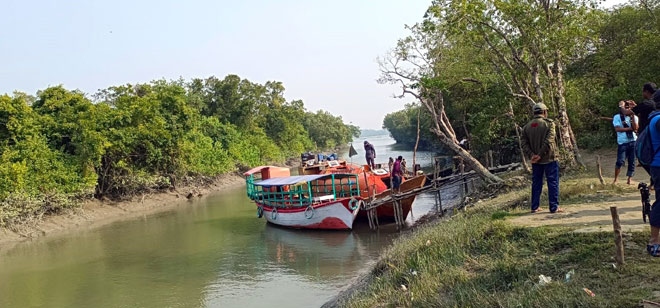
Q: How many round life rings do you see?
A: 4